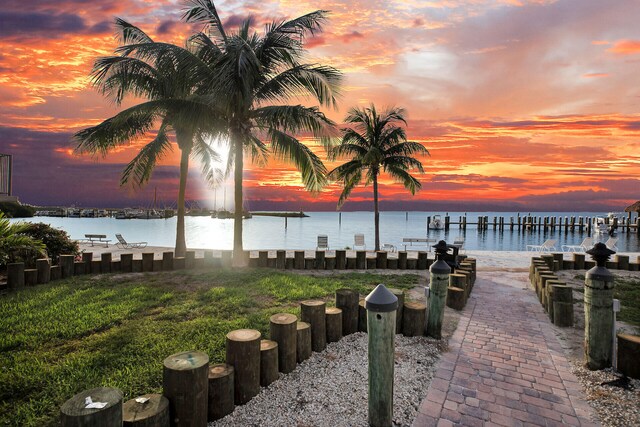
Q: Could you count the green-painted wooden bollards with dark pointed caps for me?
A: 3